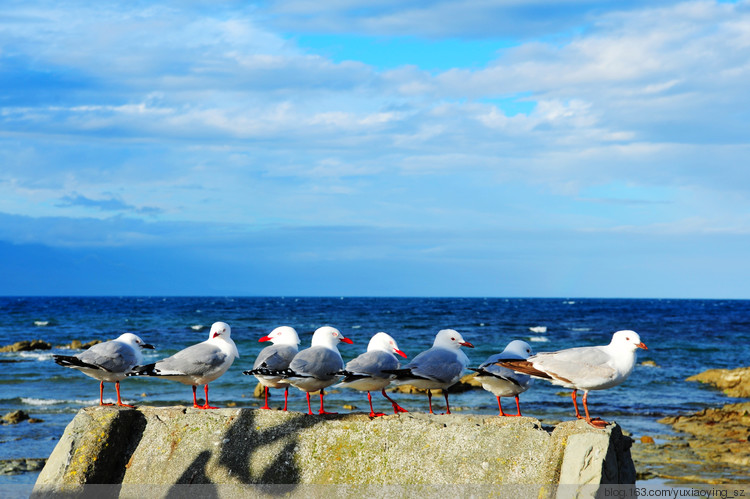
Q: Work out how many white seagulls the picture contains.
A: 8